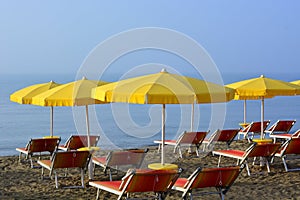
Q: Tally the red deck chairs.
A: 13